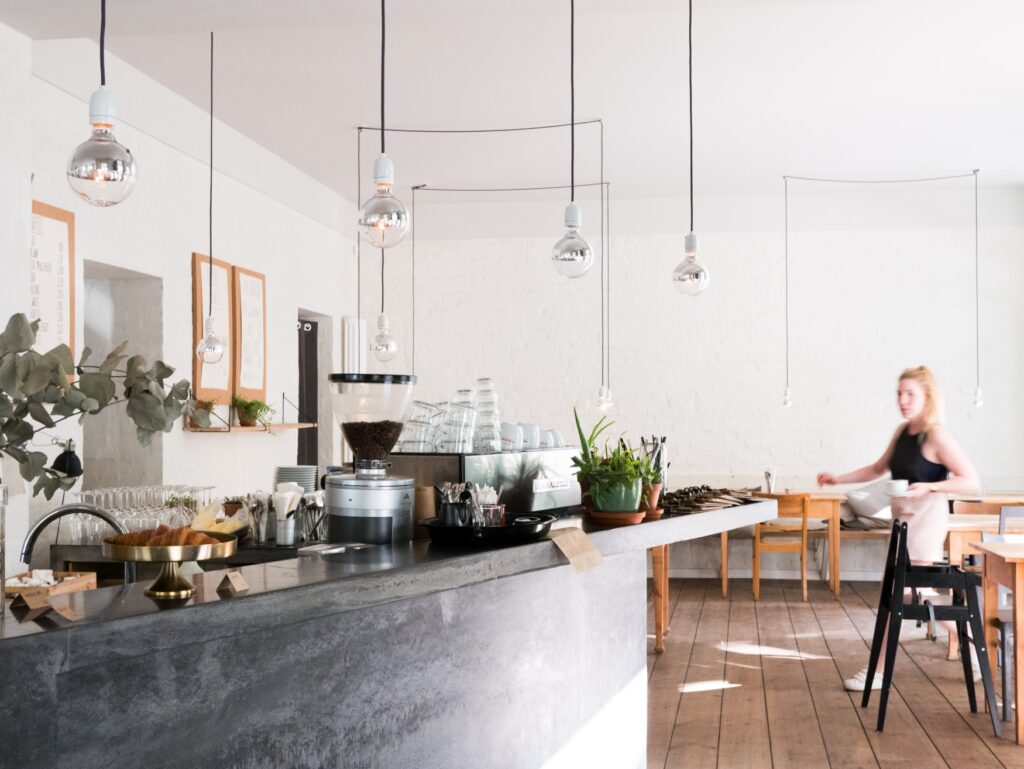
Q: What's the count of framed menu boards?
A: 3